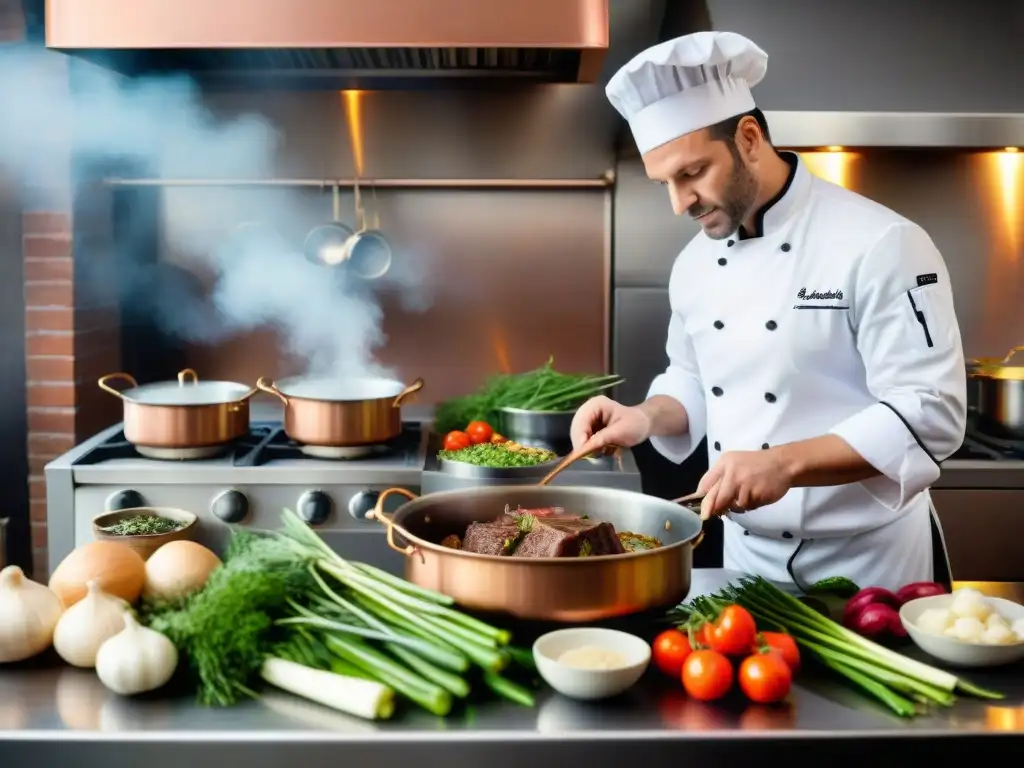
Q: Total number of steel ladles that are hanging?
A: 2